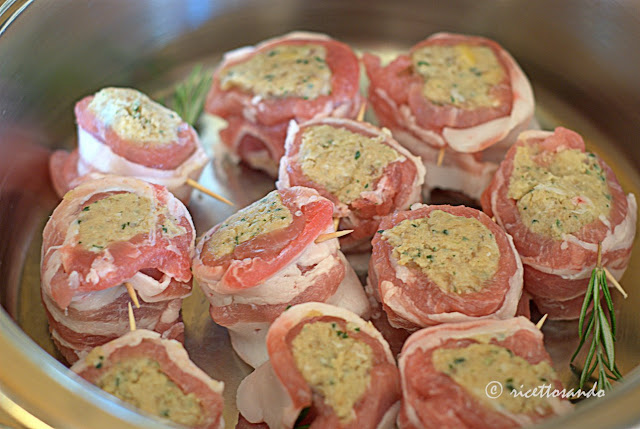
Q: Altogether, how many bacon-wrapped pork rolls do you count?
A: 11